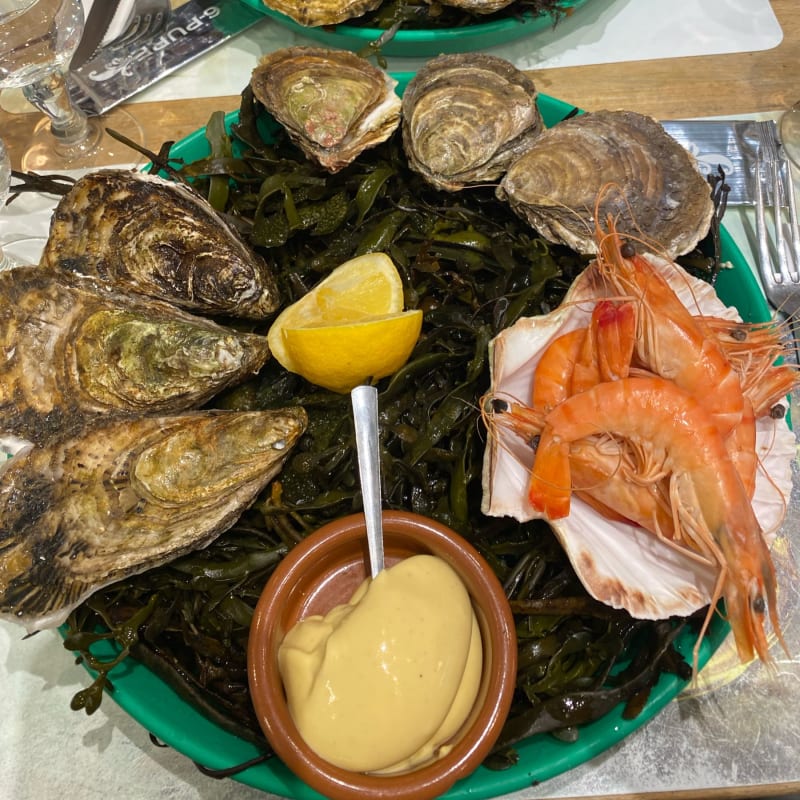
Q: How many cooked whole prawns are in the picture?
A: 5